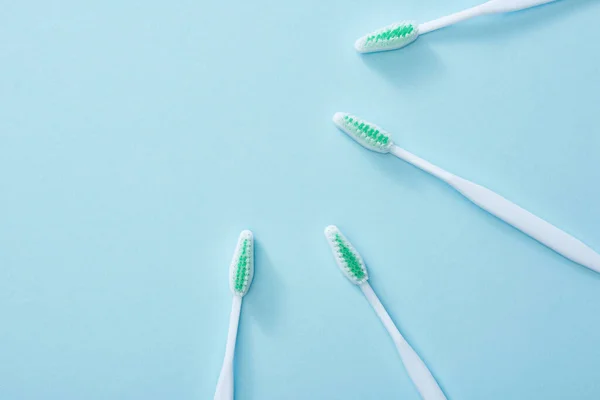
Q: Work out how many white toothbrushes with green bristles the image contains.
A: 4